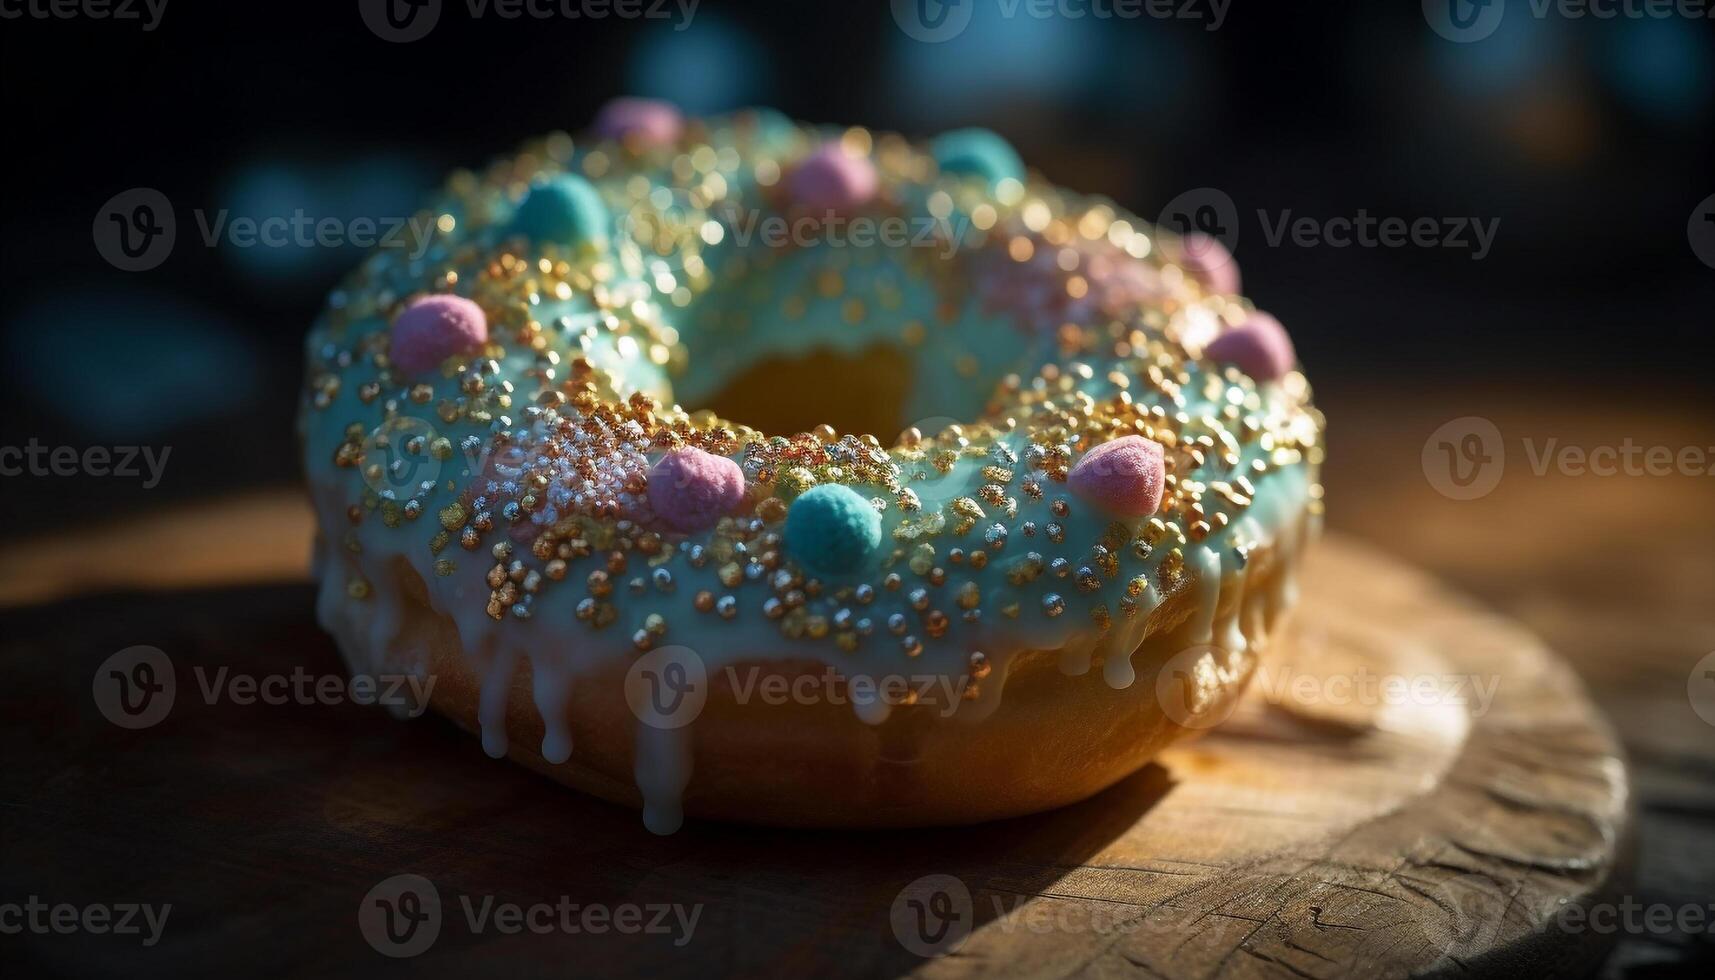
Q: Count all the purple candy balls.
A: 7